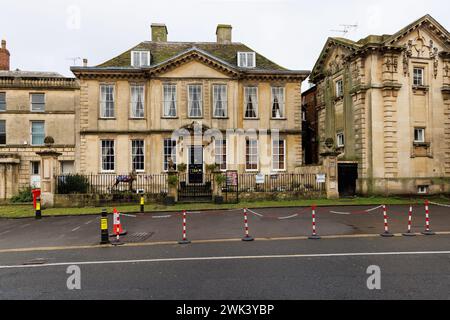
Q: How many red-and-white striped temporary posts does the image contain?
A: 7